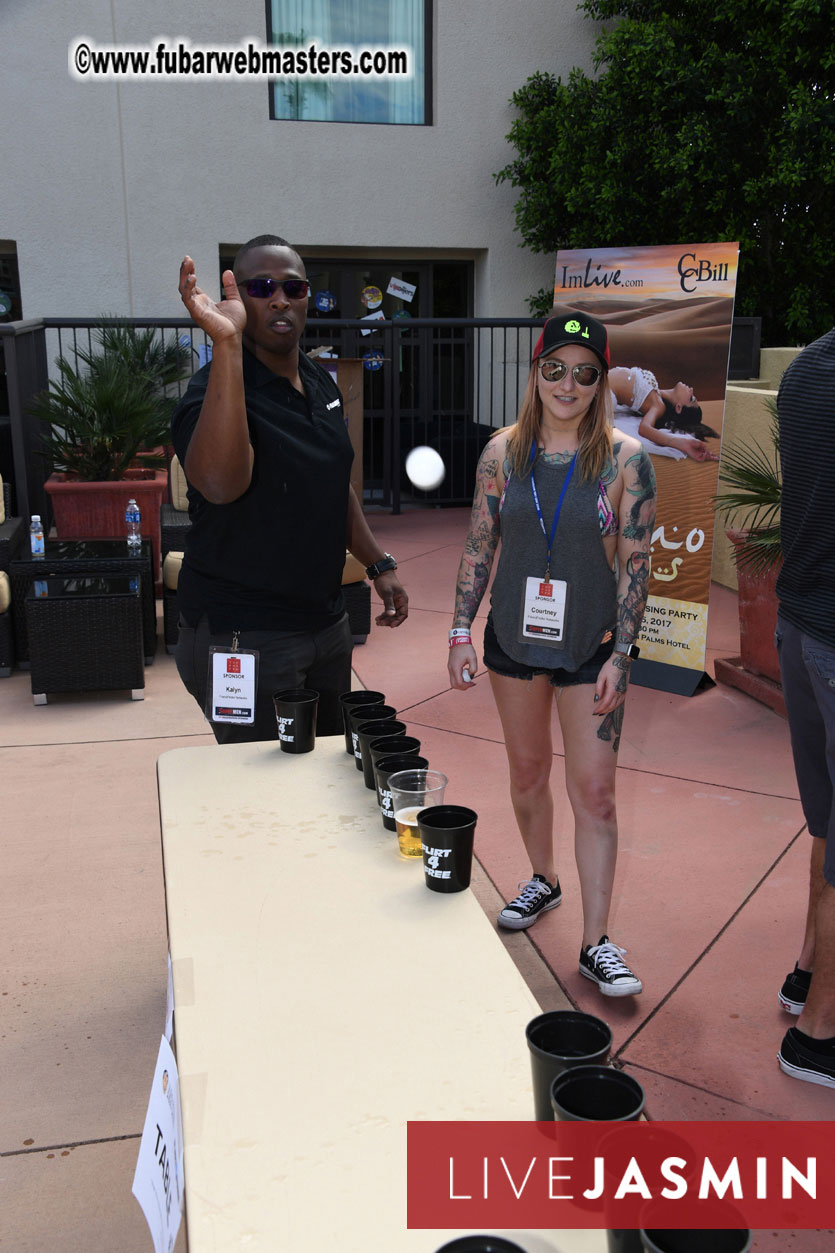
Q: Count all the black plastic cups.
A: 12